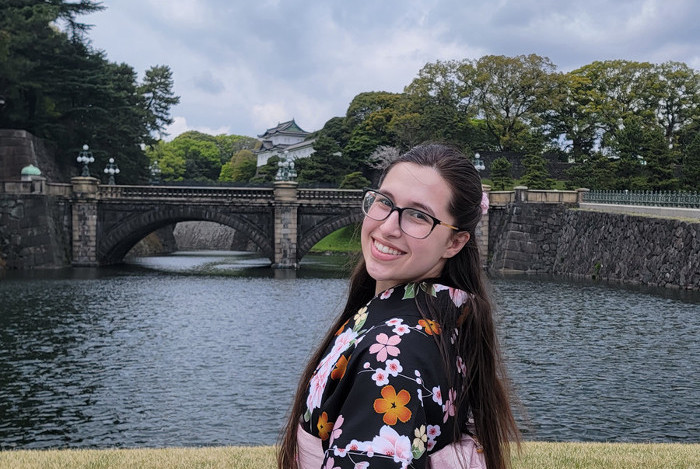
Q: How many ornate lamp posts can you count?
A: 5